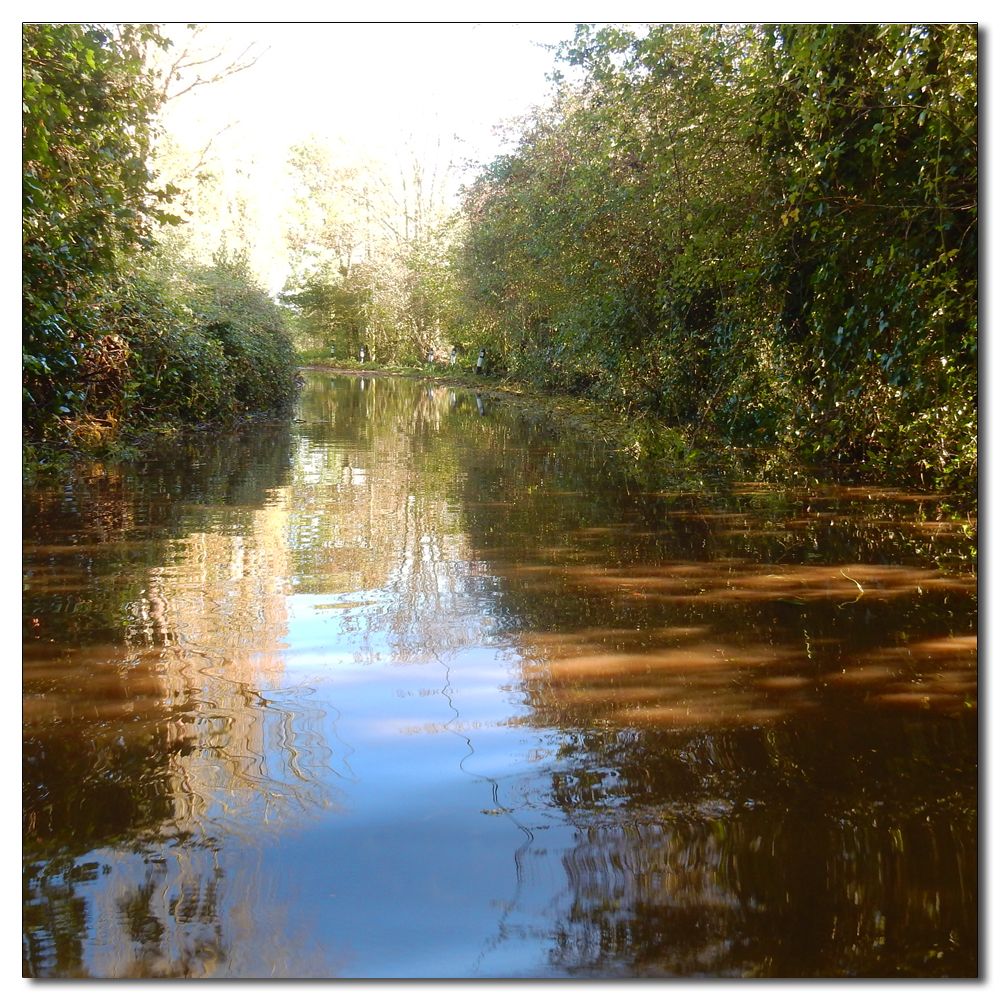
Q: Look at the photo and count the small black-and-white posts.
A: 5